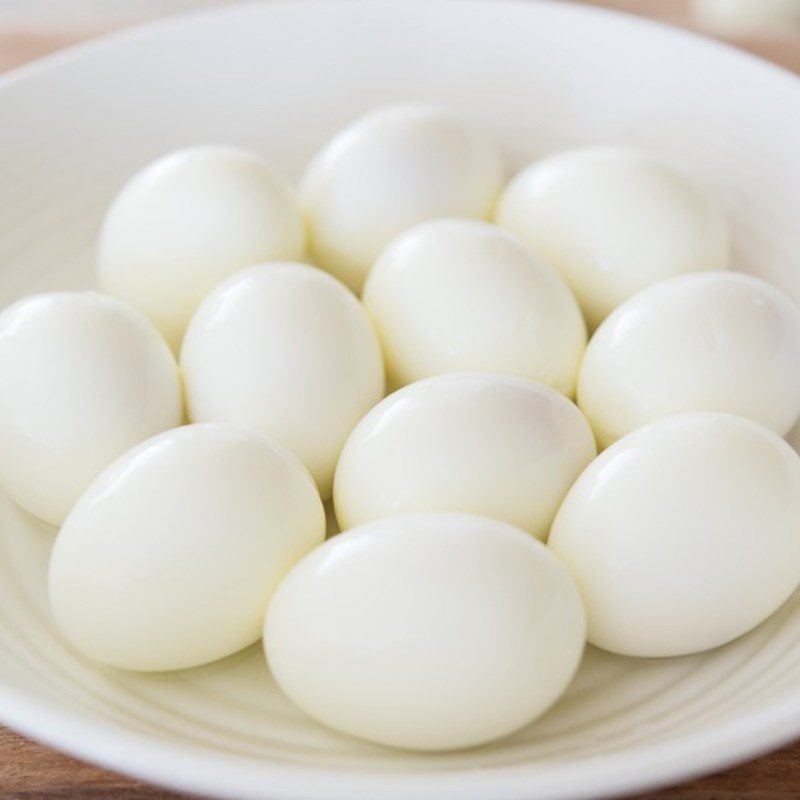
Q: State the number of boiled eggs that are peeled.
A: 11